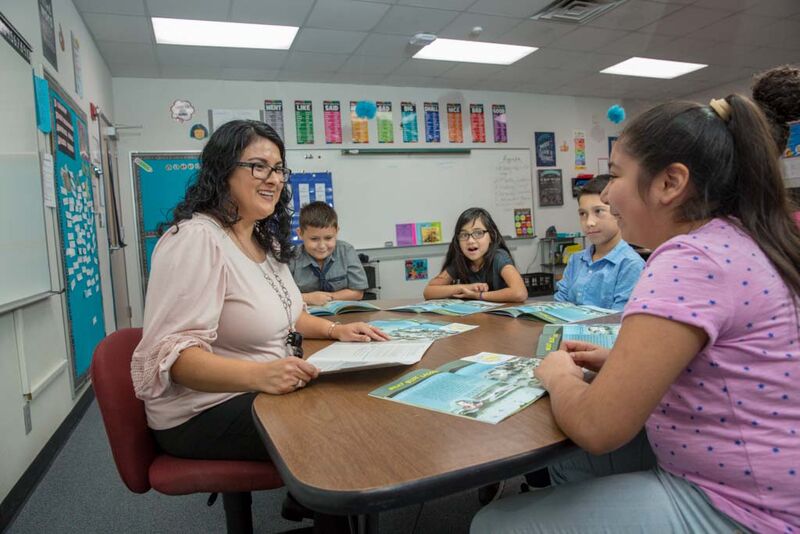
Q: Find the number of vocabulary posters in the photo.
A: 10